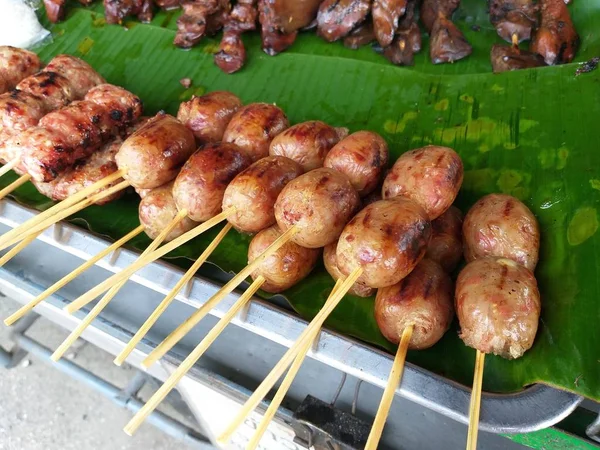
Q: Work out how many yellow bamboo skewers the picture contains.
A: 15